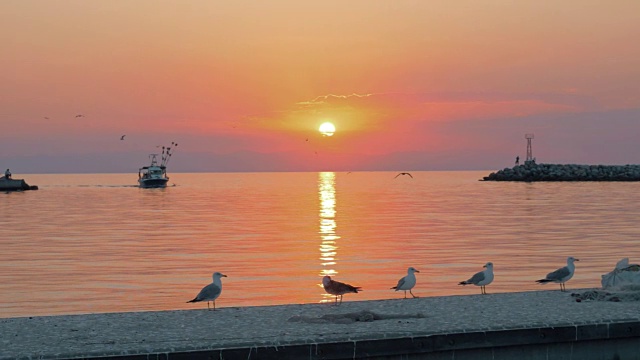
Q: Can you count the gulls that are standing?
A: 5